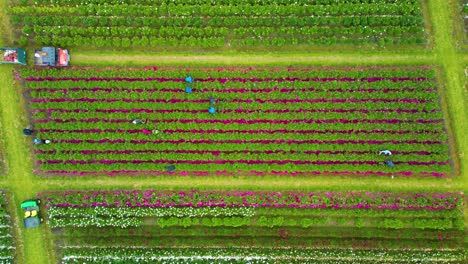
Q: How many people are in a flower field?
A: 11